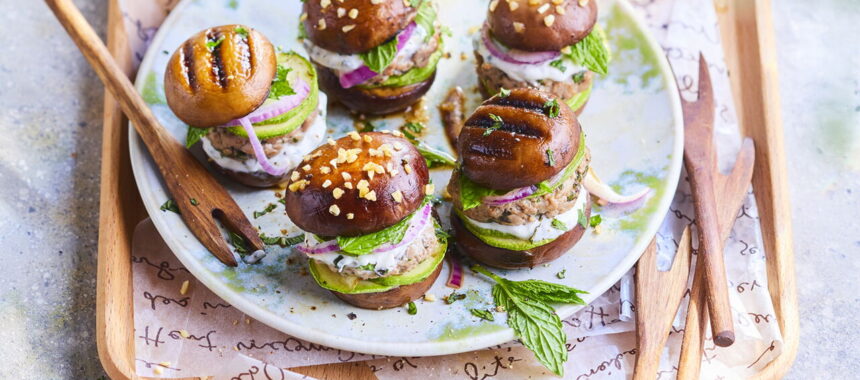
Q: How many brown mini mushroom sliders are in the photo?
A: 5